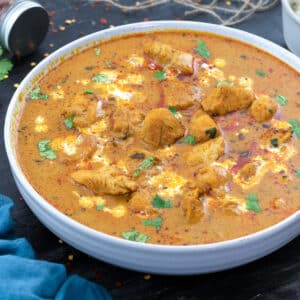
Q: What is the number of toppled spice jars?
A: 1